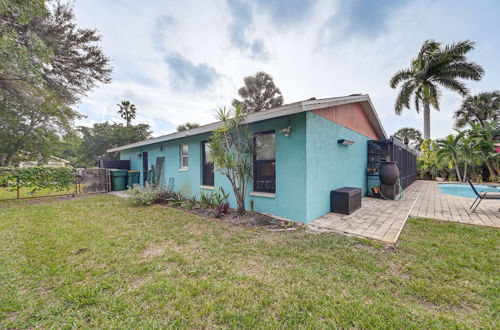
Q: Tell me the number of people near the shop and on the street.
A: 0